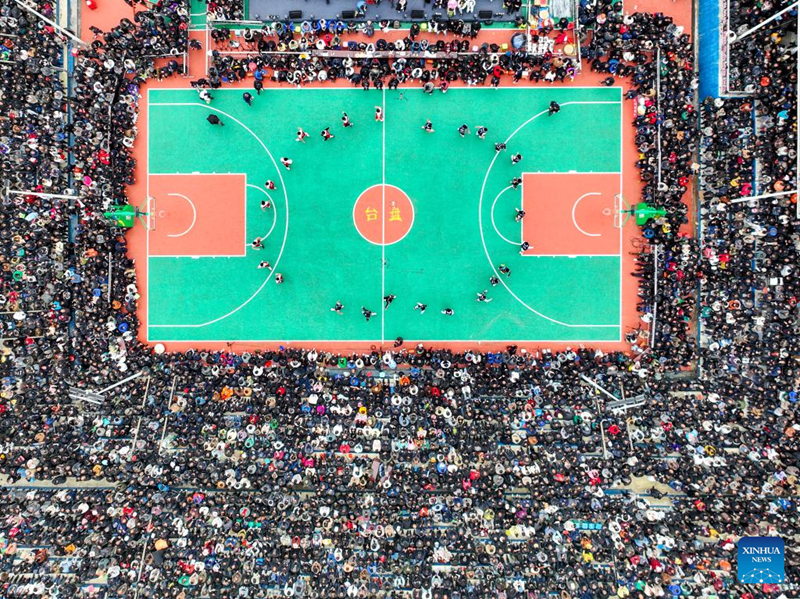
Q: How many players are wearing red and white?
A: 10